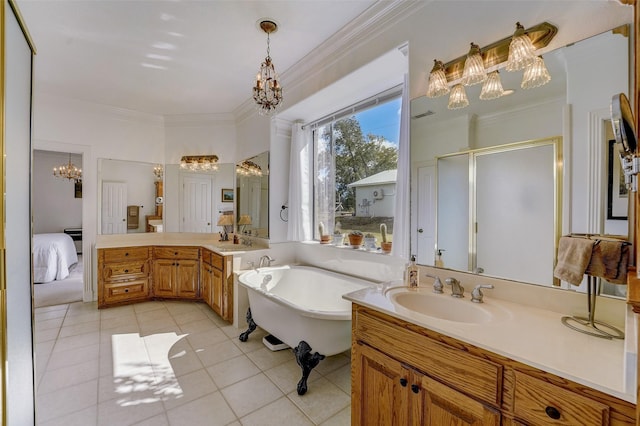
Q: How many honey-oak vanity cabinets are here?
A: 2